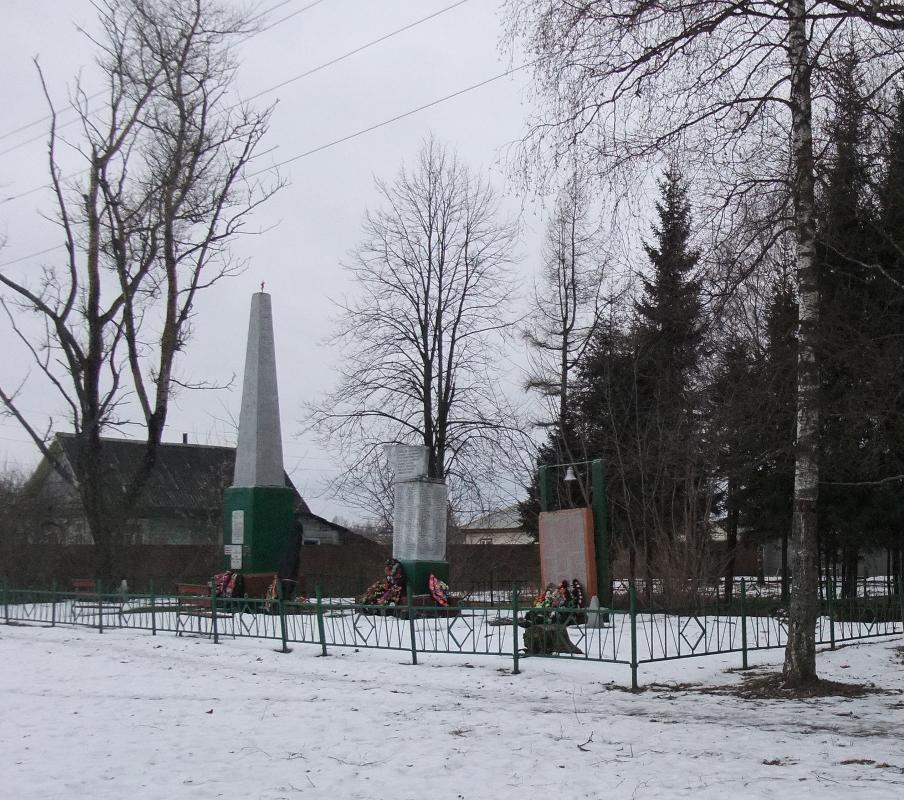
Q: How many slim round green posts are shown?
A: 13